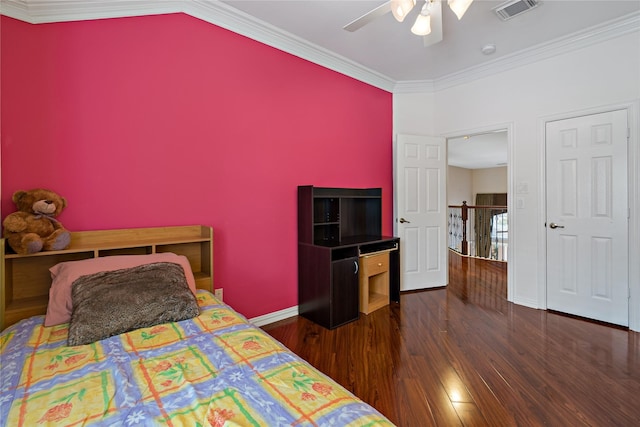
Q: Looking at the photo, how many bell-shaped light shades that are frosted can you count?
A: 3